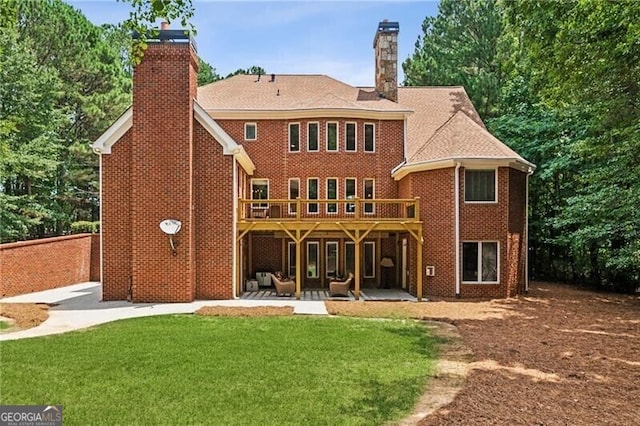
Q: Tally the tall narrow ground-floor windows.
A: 5